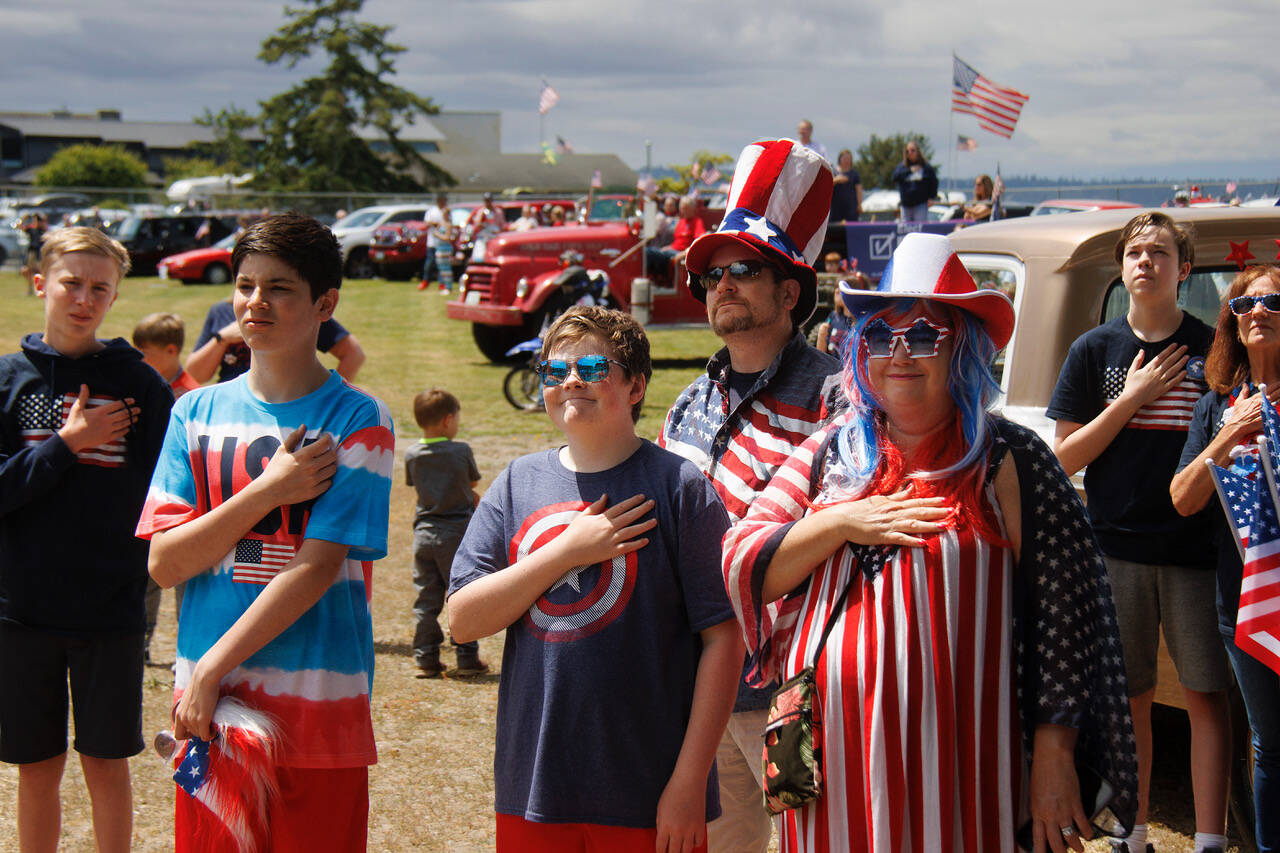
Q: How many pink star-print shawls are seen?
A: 0